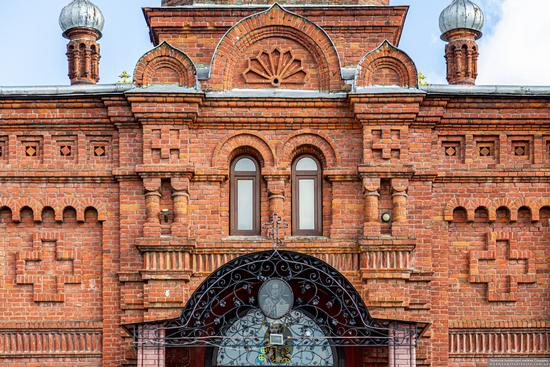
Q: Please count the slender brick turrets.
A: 2